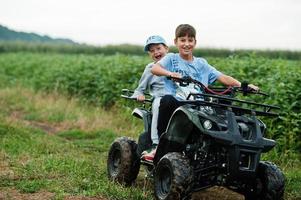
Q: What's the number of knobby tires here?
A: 3